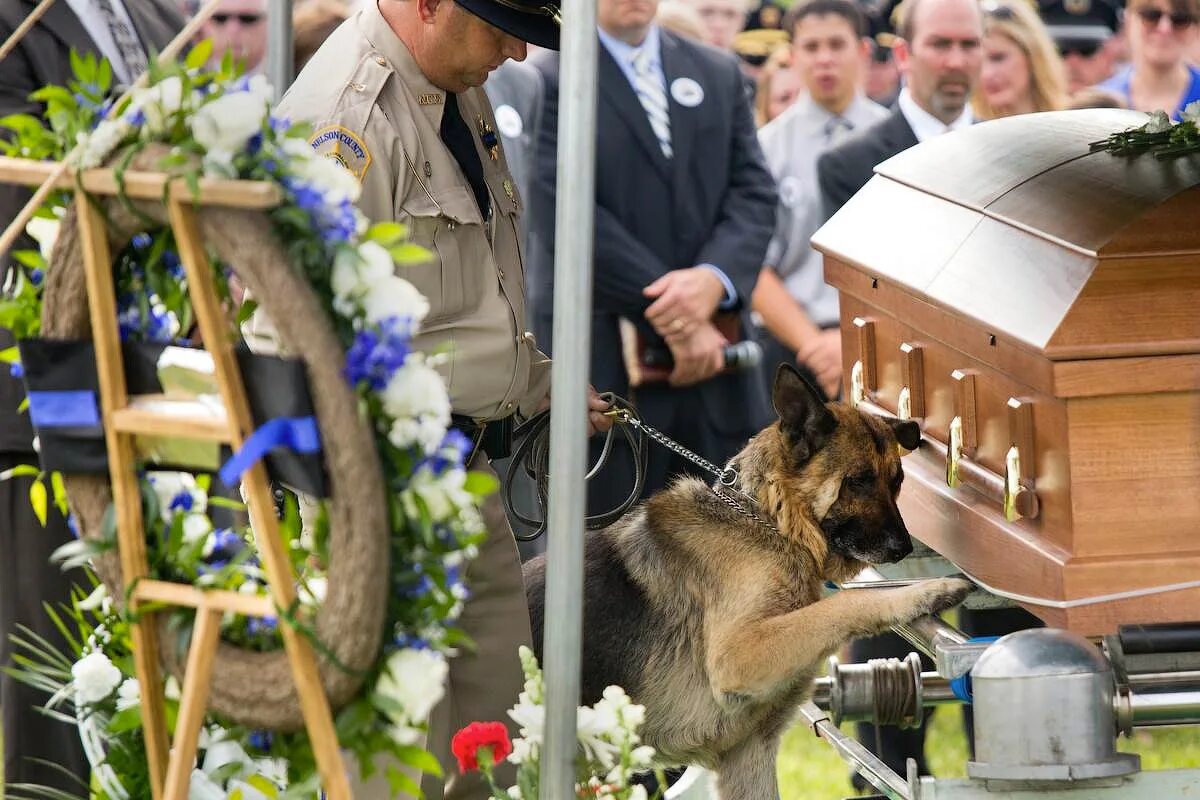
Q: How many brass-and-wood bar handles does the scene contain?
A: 4